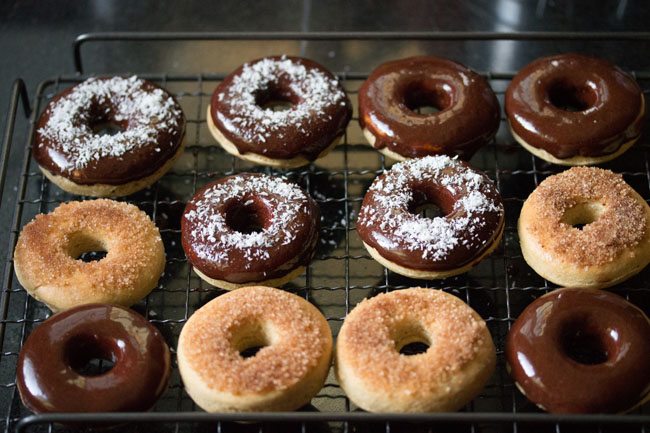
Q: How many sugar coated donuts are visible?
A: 4